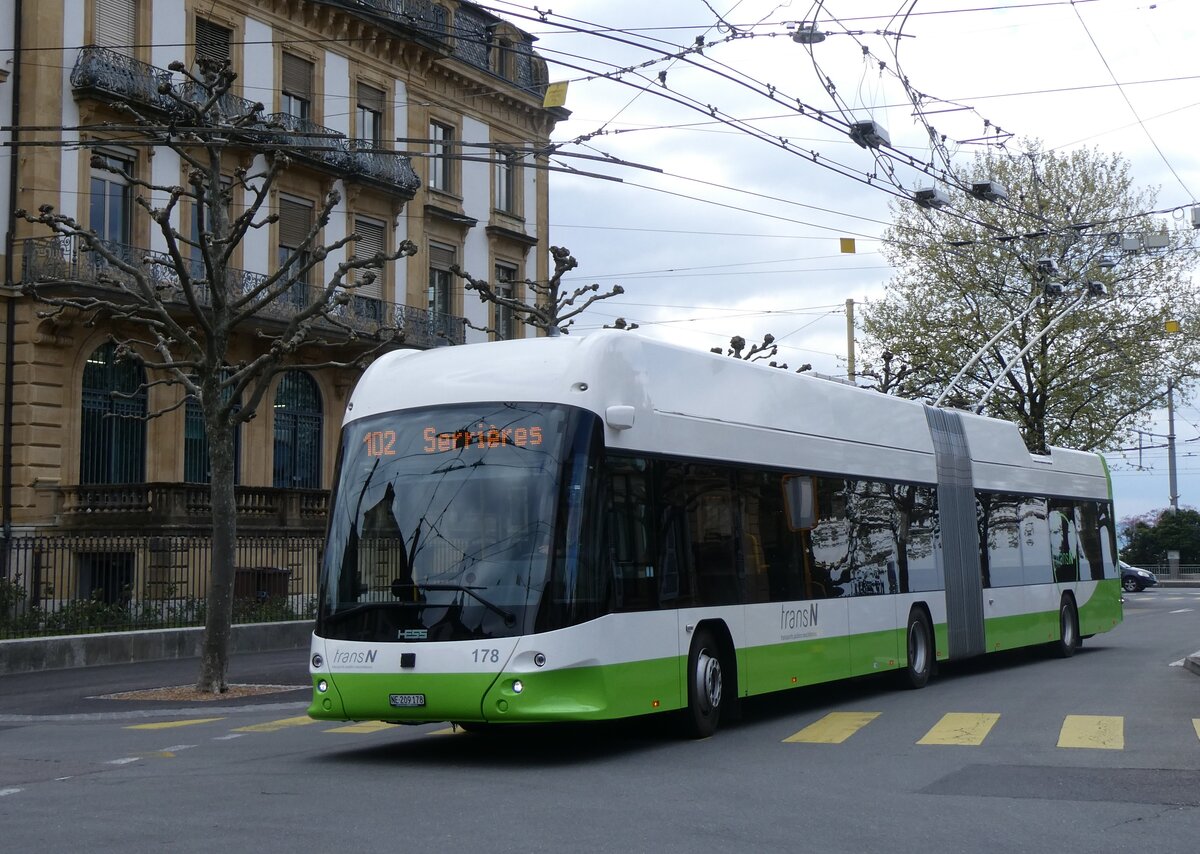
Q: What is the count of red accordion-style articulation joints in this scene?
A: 0